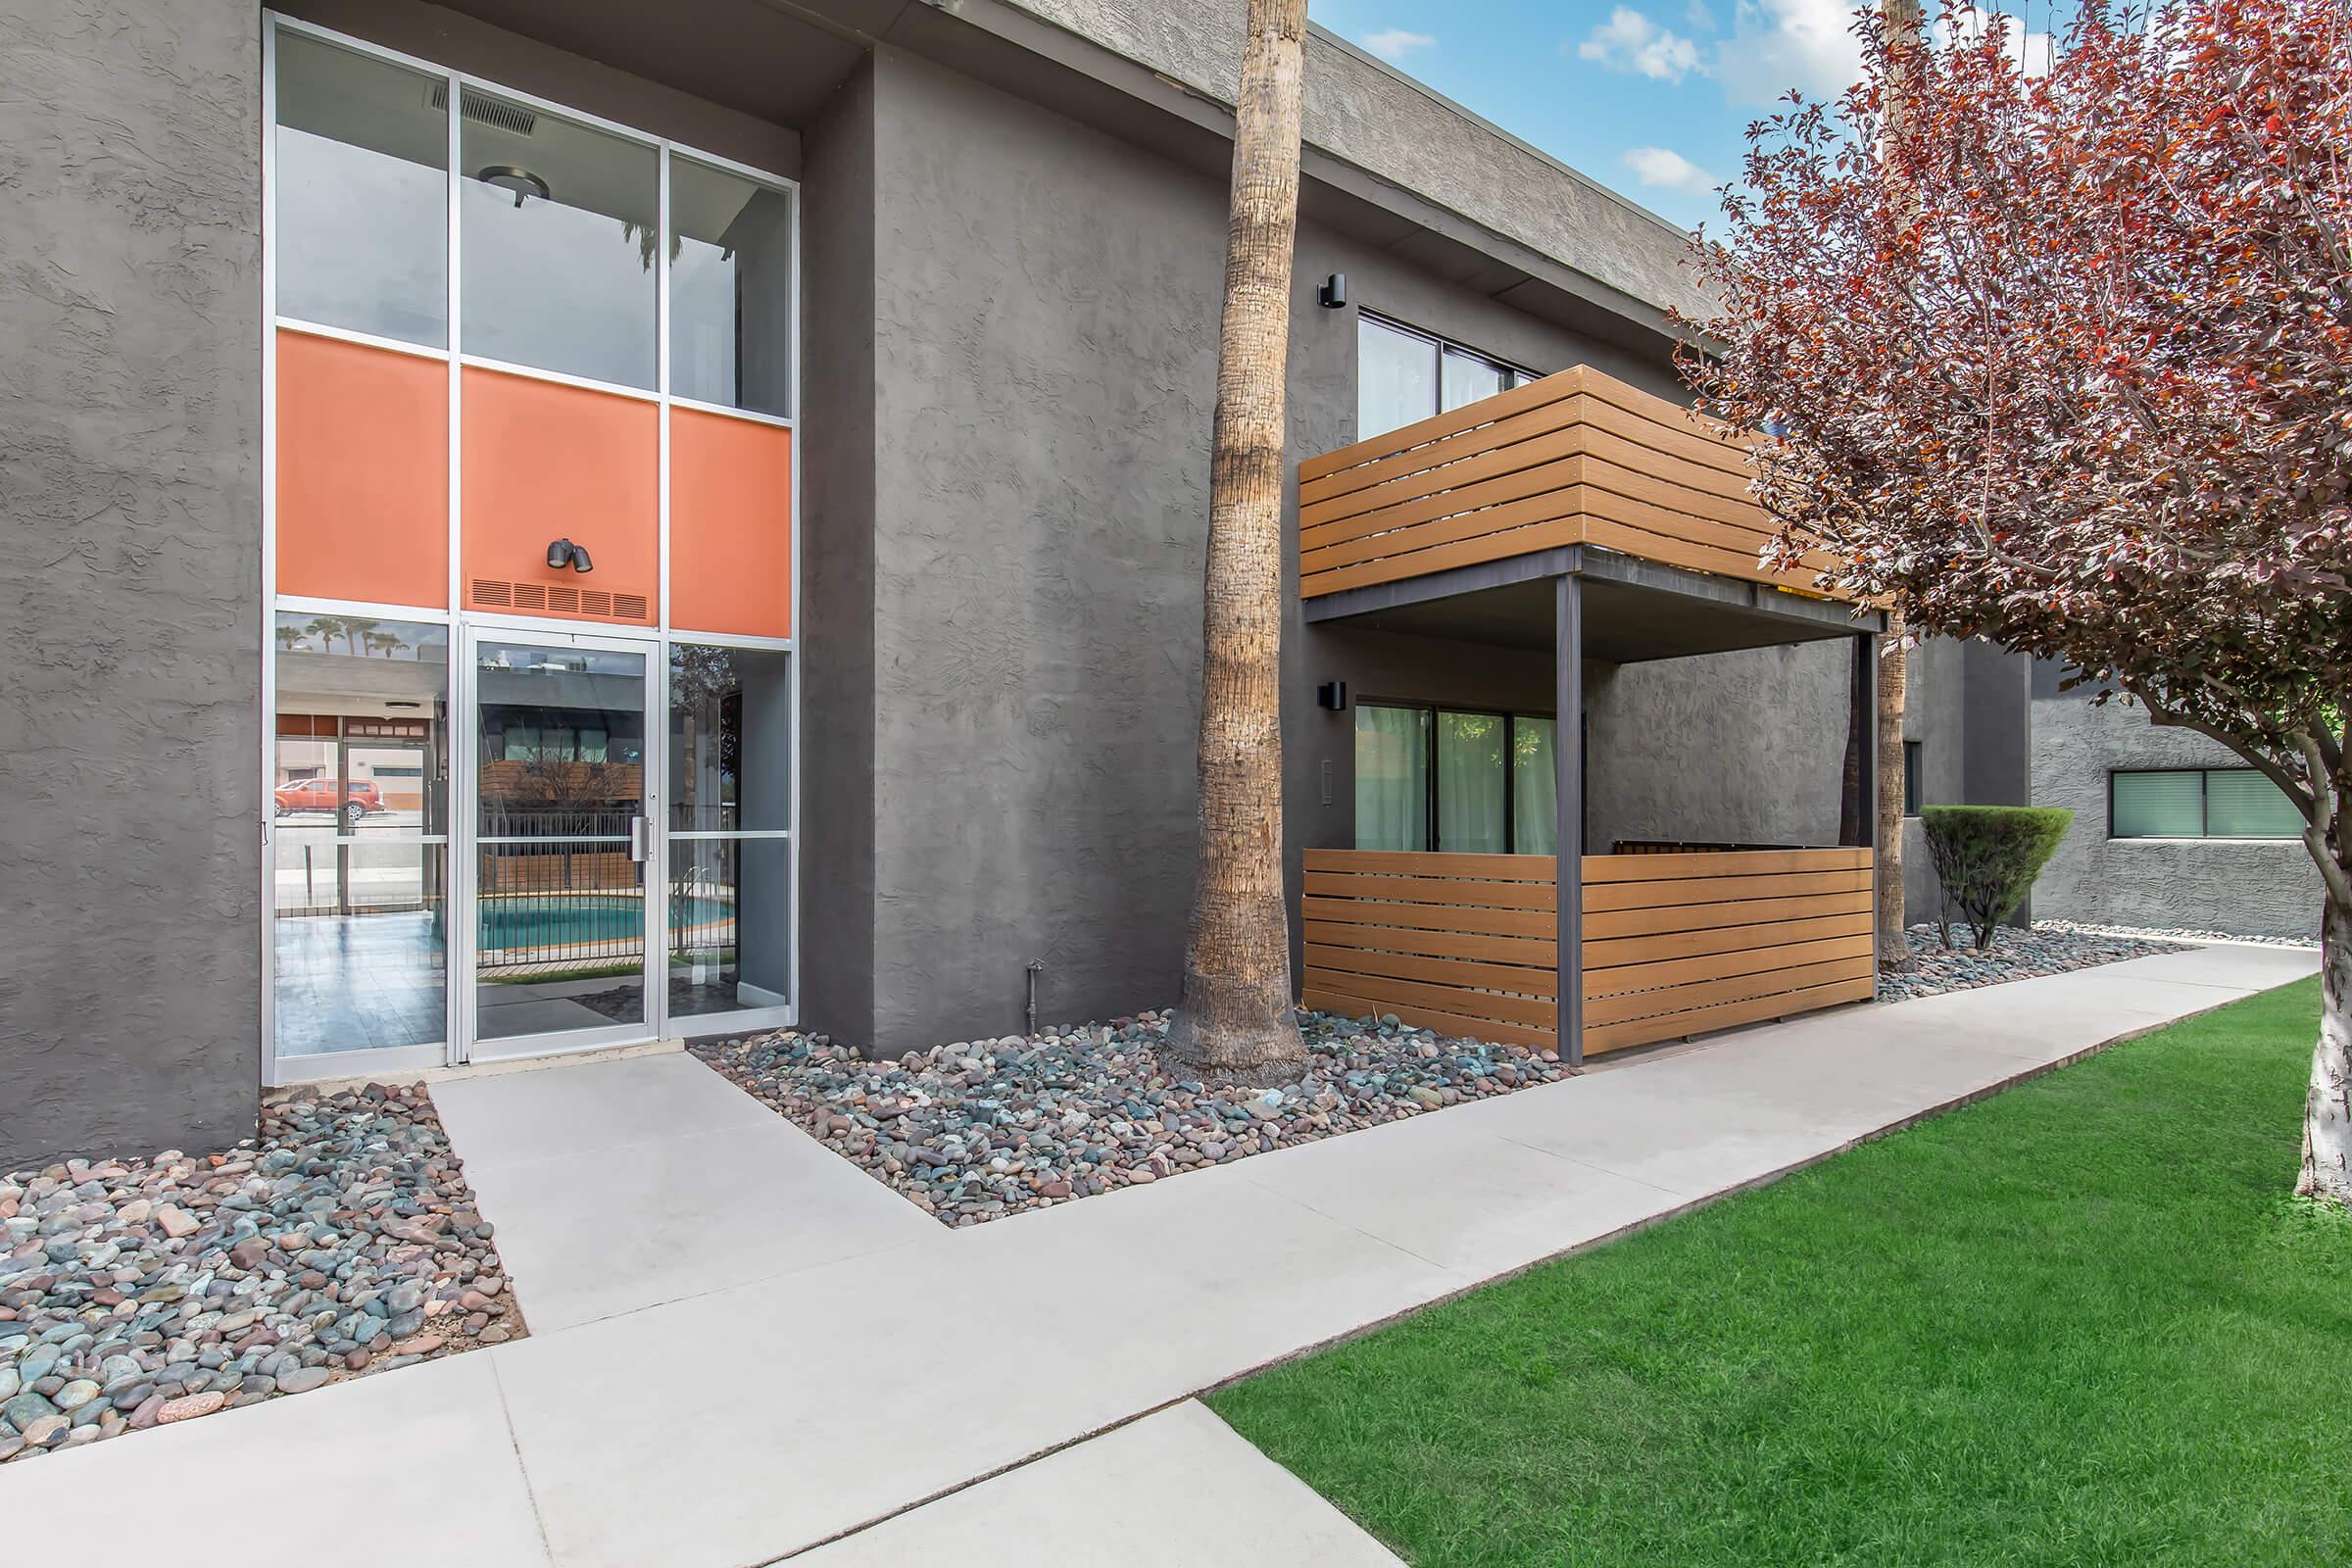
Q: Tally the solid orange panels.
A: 3